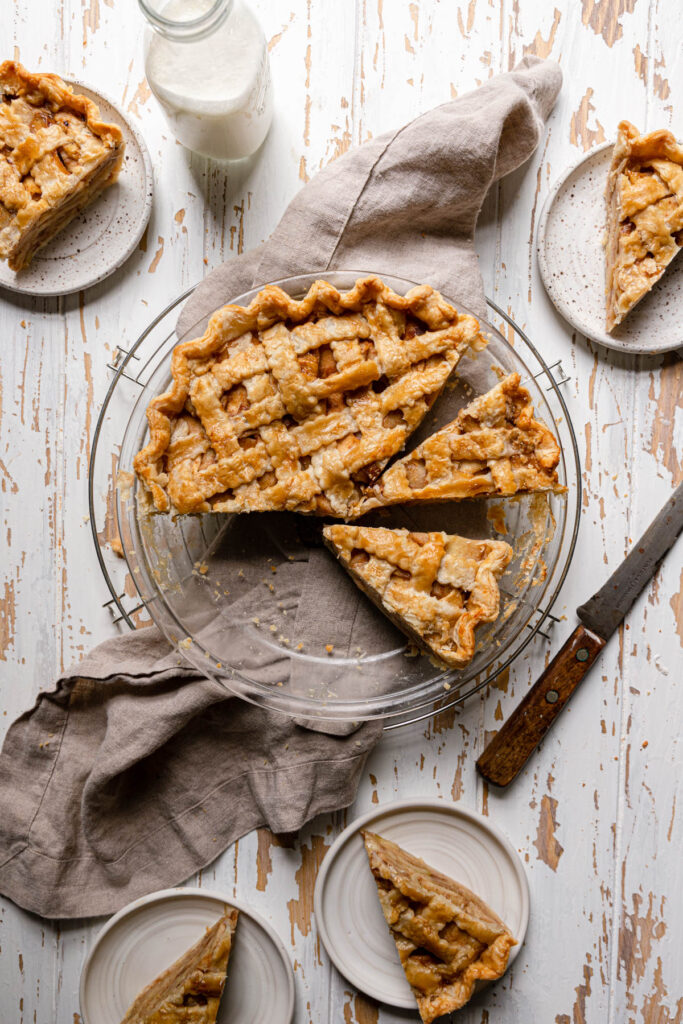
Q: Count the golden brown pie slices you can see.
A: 6